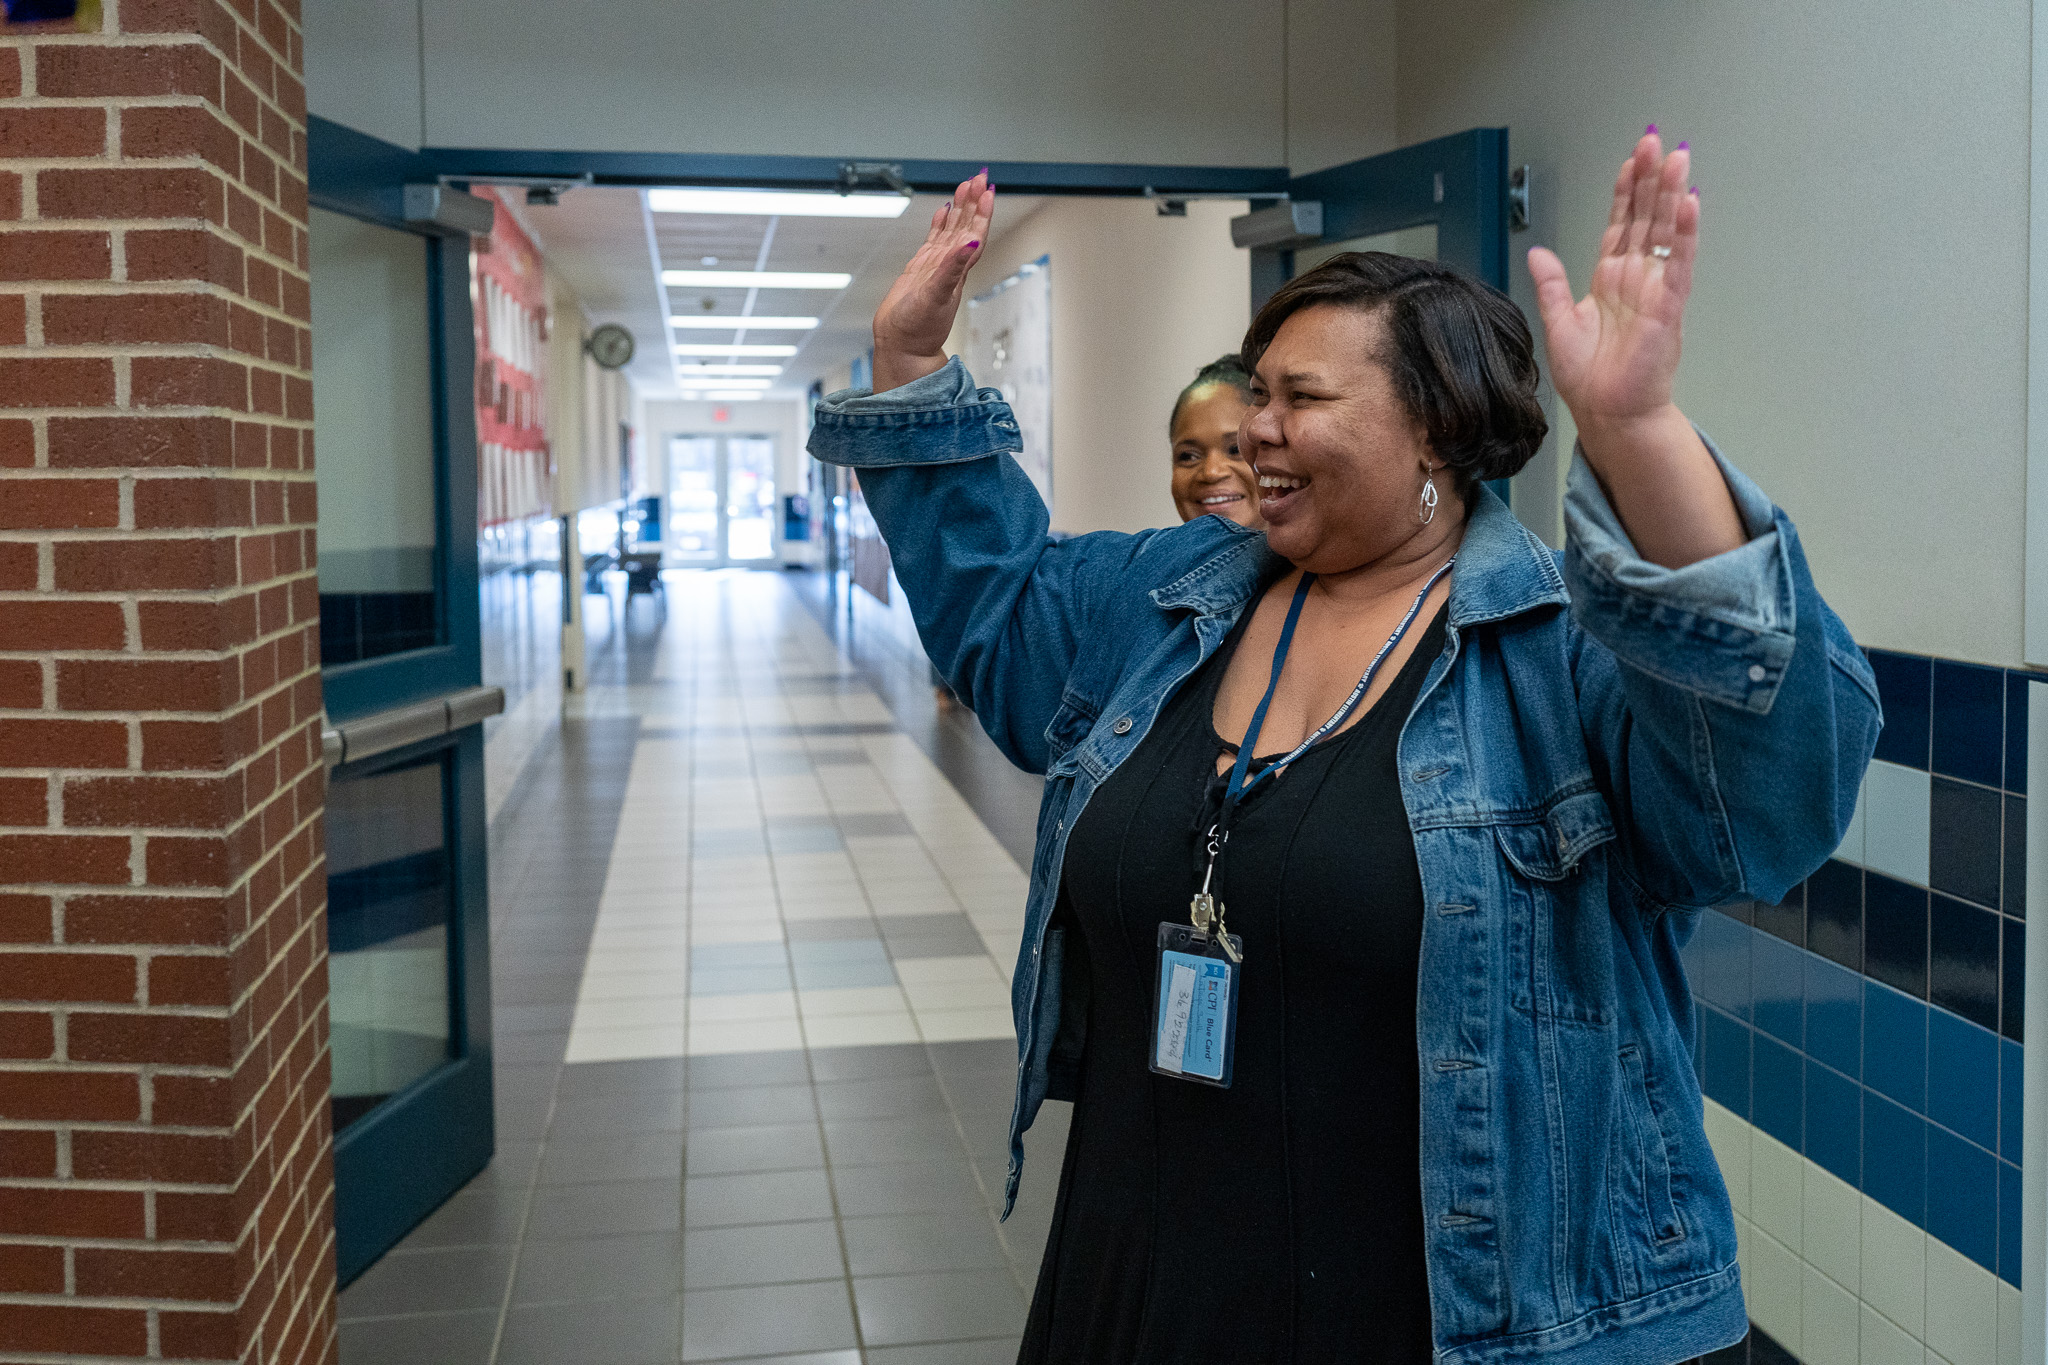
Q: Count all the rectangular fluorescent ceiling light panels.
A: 7